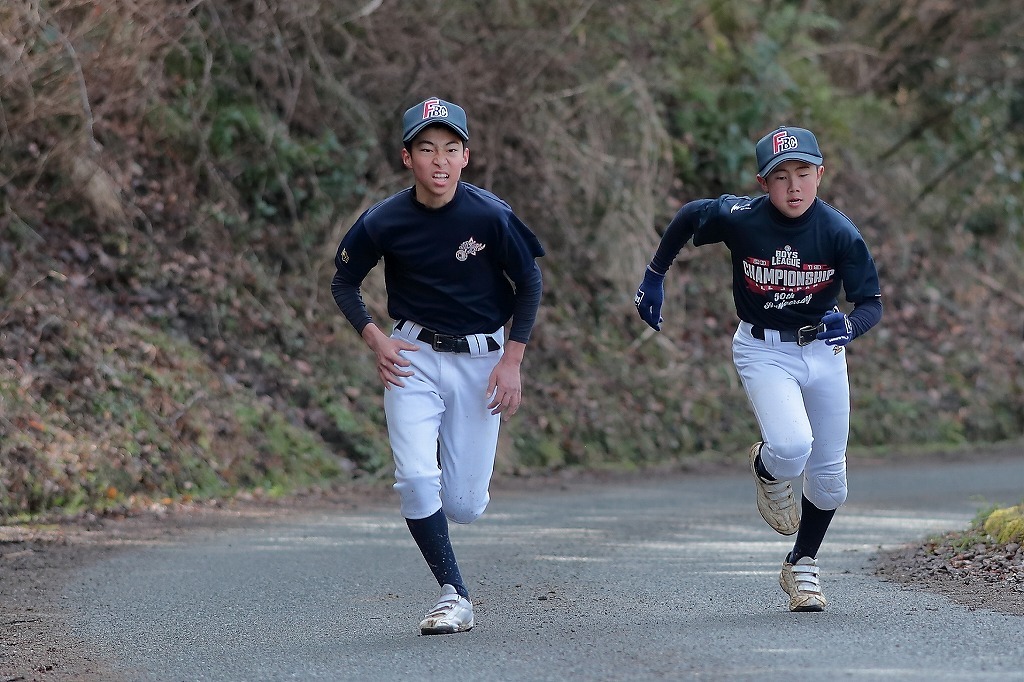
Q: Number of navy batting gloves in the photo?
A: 2